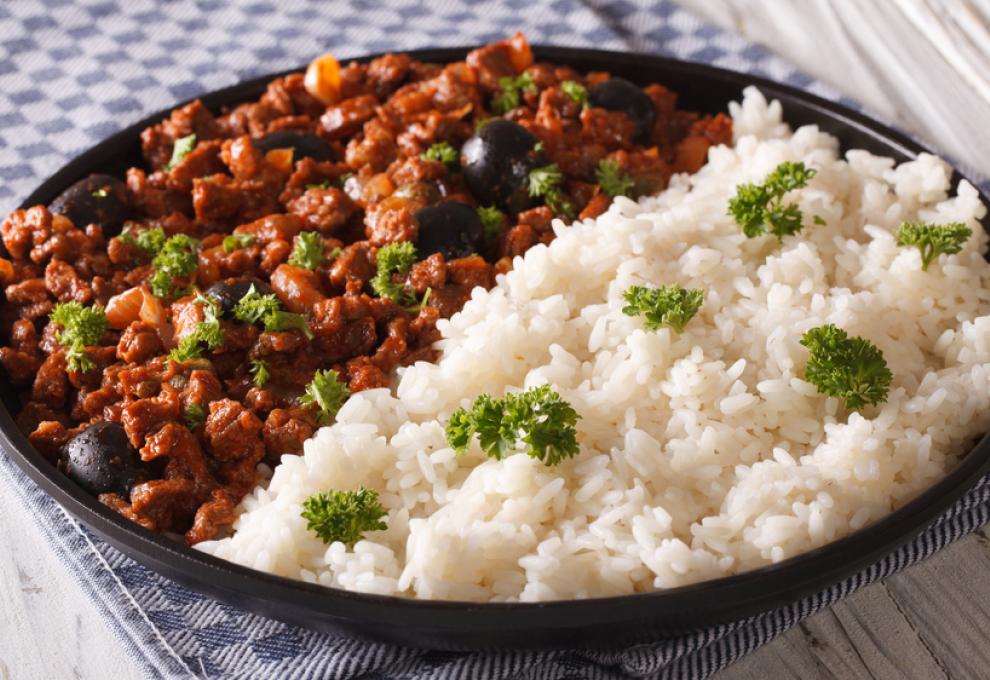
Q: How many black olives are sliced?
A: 0